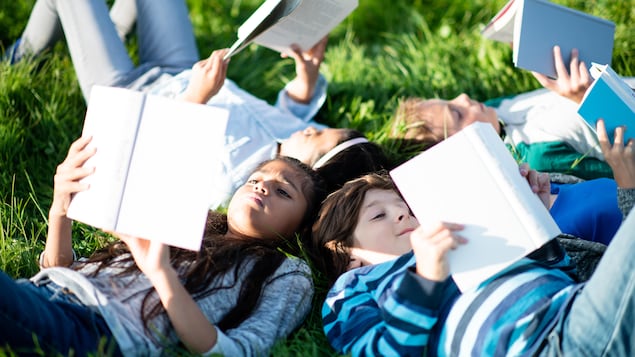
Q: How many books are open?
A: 5